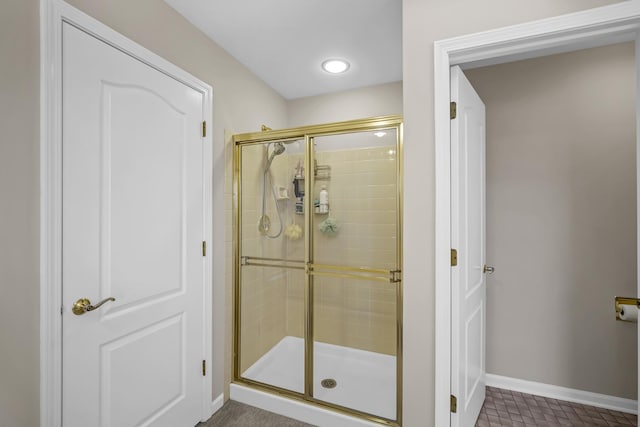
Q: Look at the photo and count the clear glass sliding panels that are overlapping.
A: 2